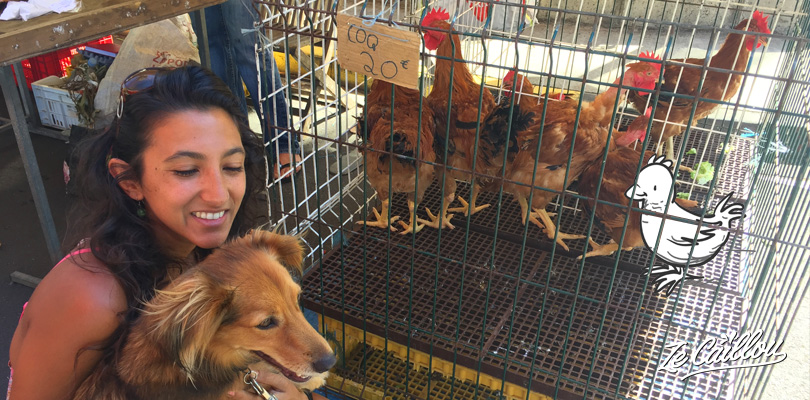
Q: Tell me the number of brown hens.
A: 6